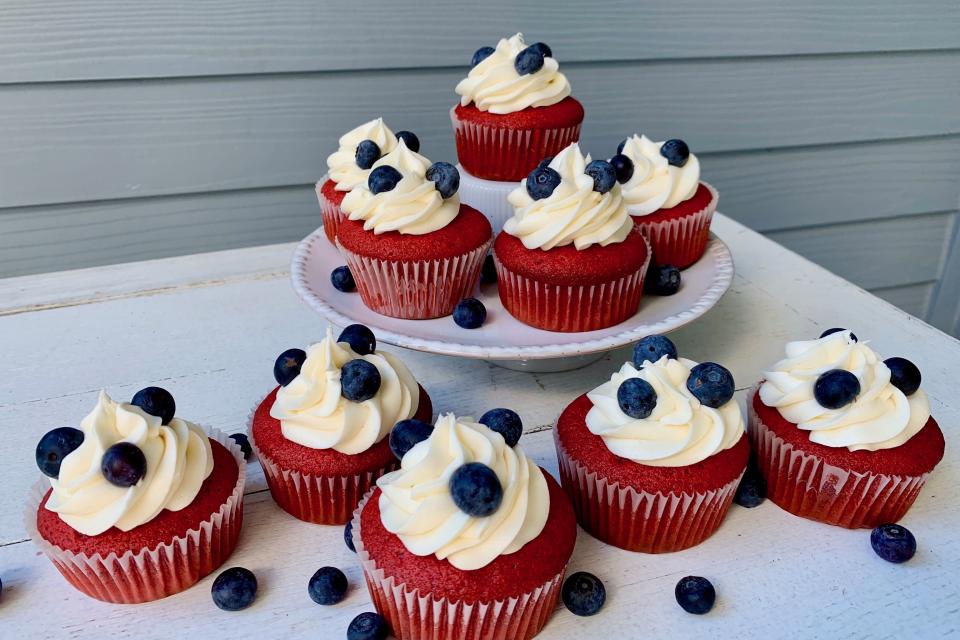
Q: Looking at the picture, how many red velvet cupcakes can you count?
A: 10